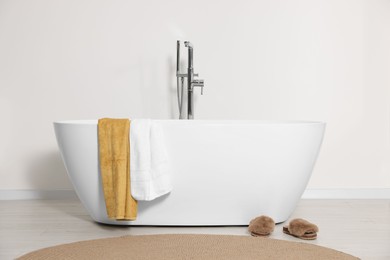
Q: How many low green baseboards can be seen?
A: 0